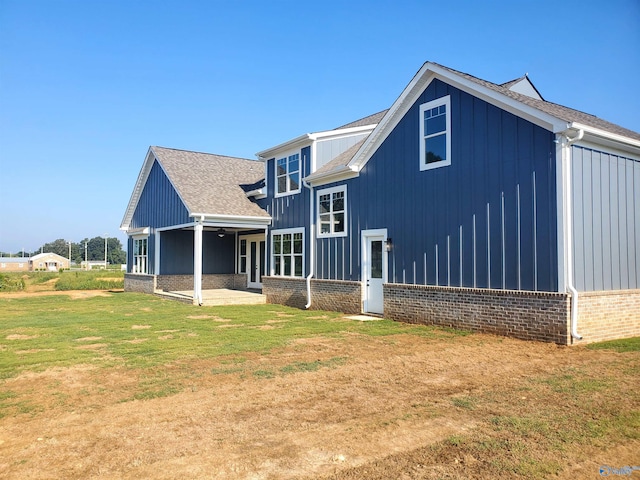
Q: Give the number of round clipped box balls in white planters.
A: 0